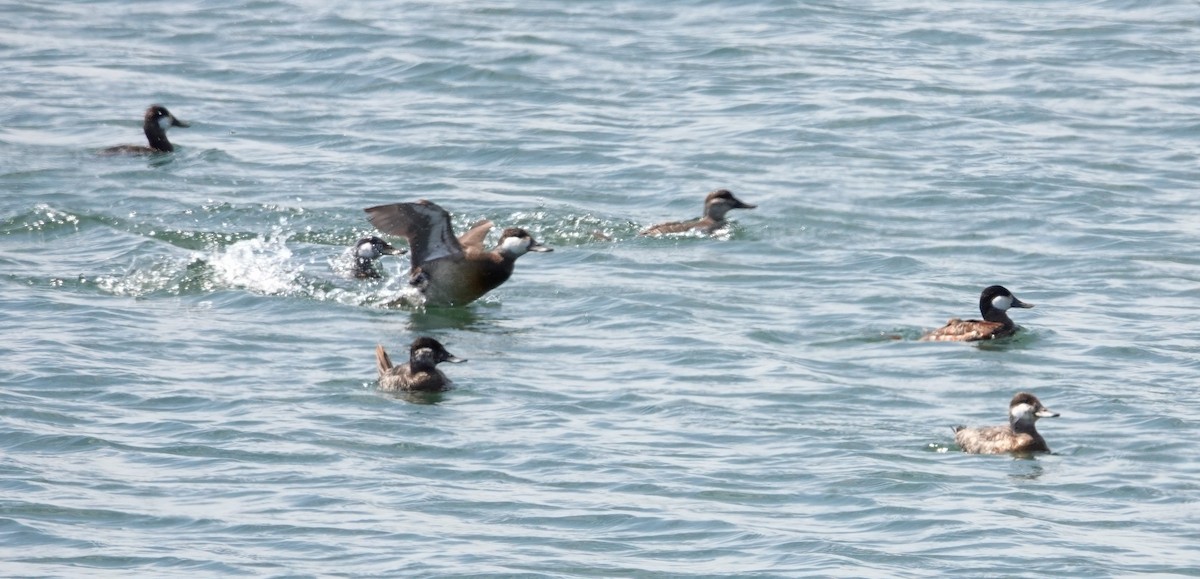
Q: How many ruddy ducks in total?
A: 7